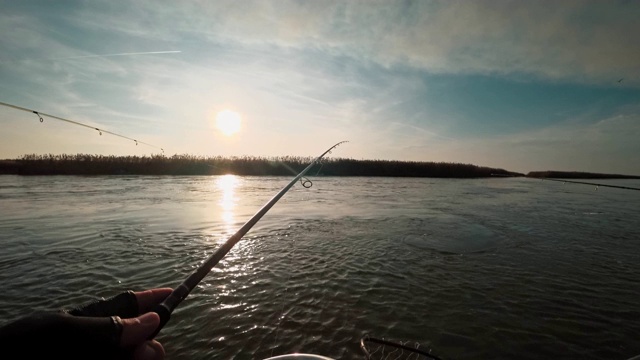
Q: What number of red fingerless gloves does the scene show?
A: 0